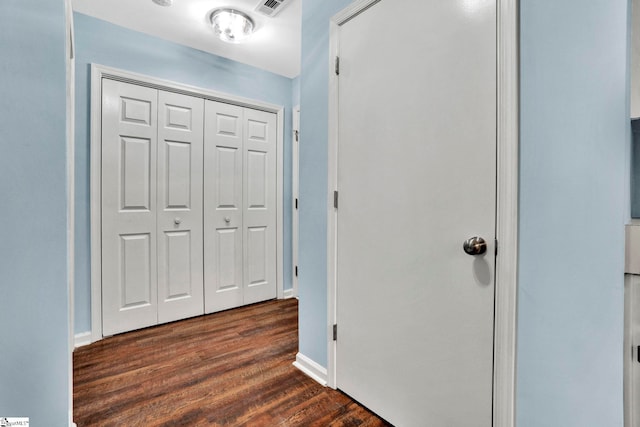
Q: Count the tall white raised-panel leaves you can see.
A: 4